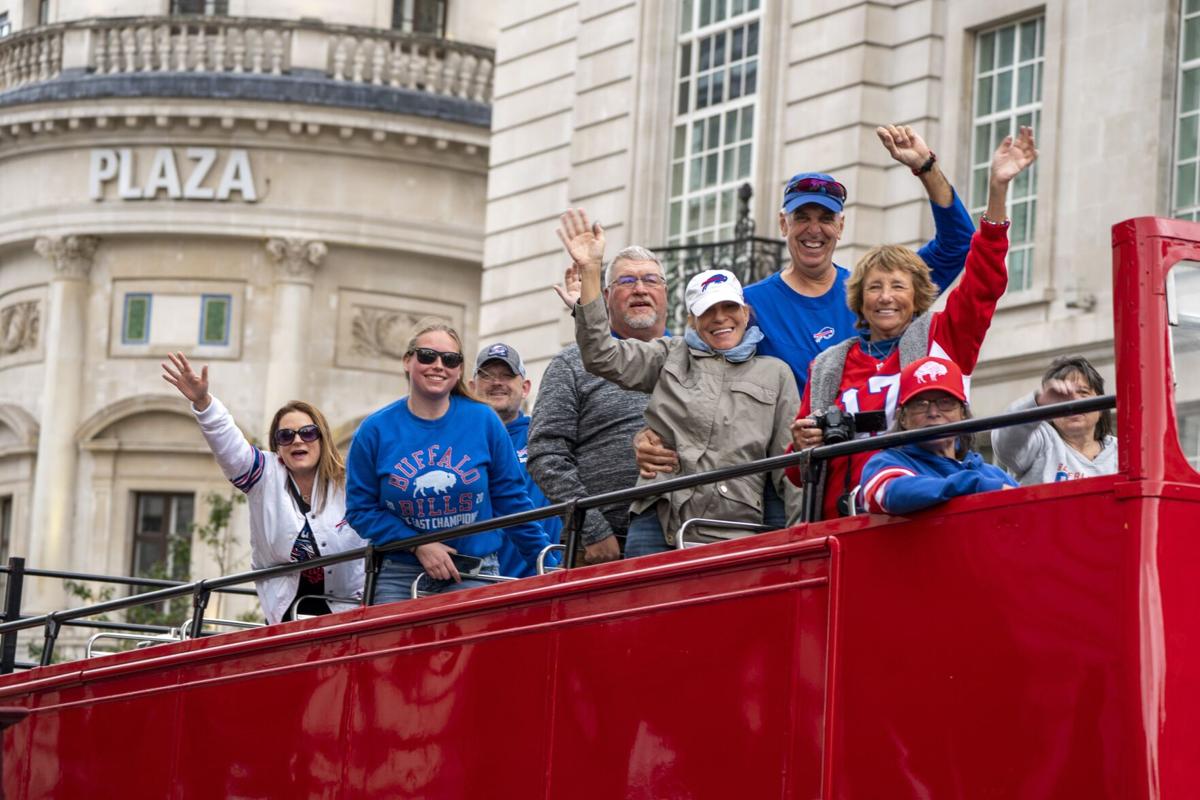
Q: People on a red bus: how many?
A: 9